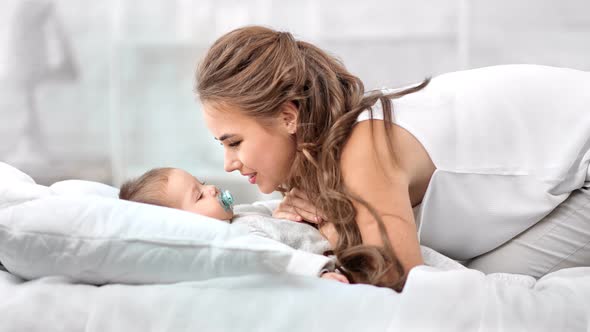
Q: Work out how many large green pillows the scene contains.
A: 0